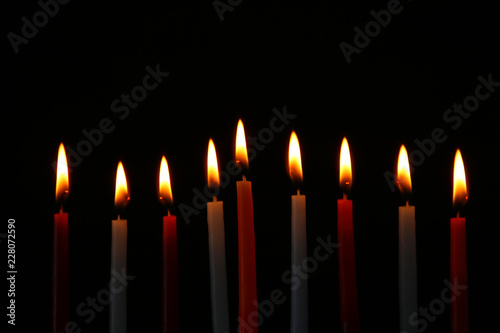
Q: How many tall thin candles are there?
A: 9